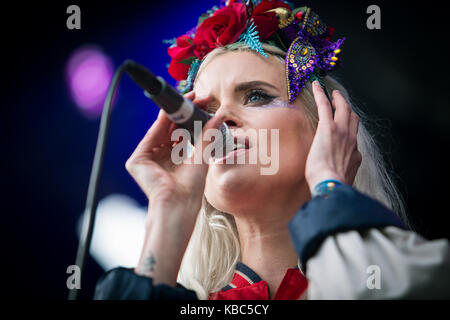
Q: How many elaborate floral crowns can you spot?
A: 1